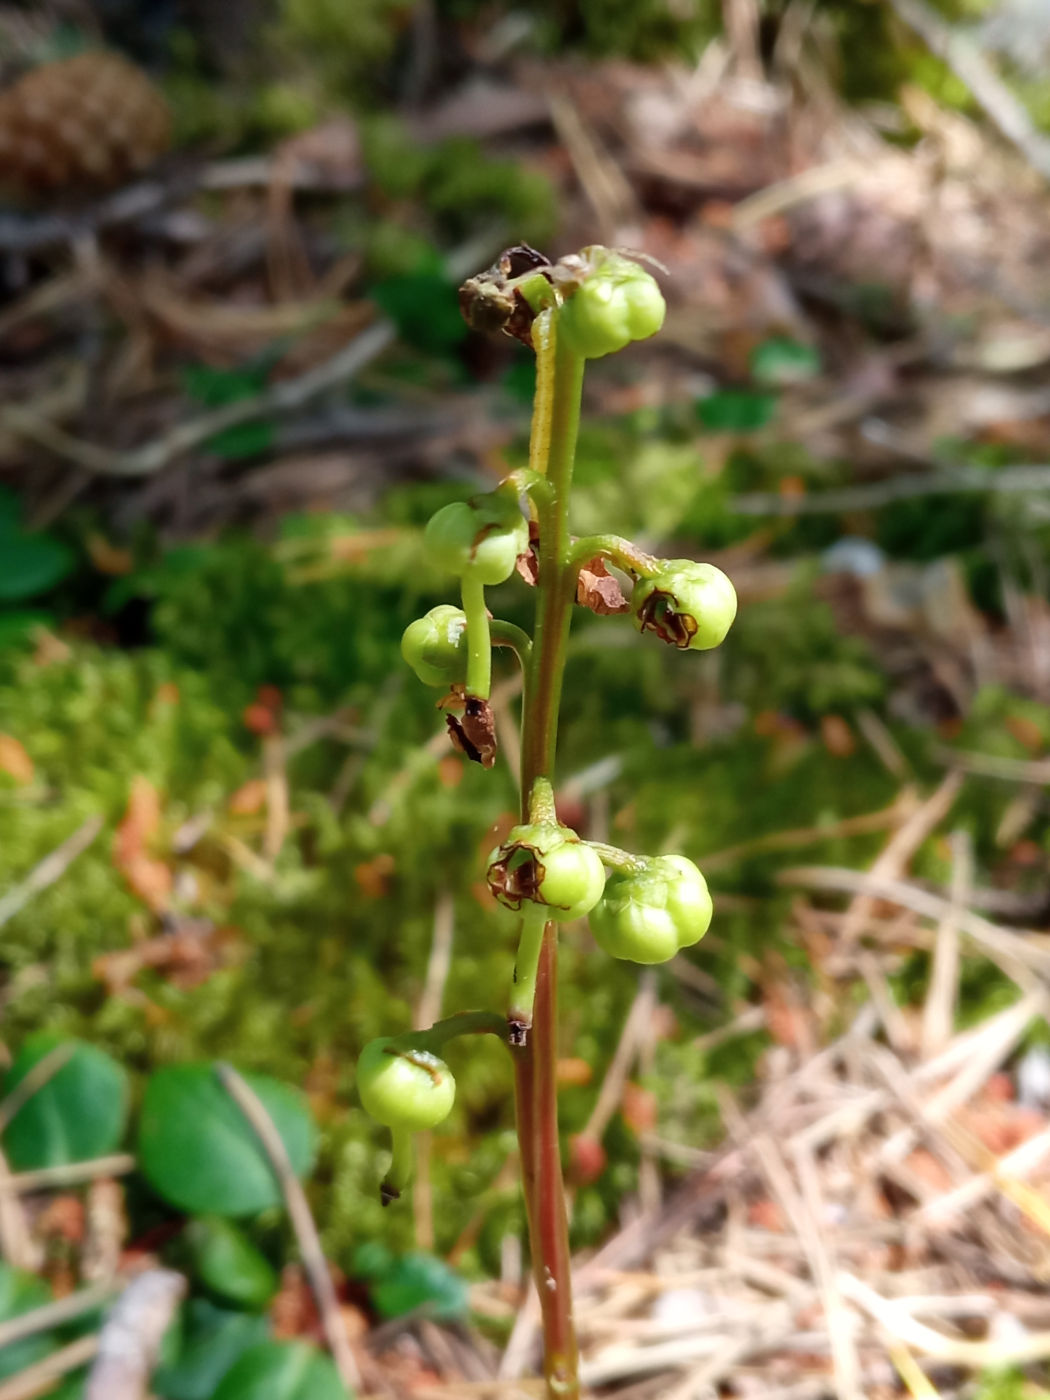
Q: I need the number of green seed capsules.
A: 7